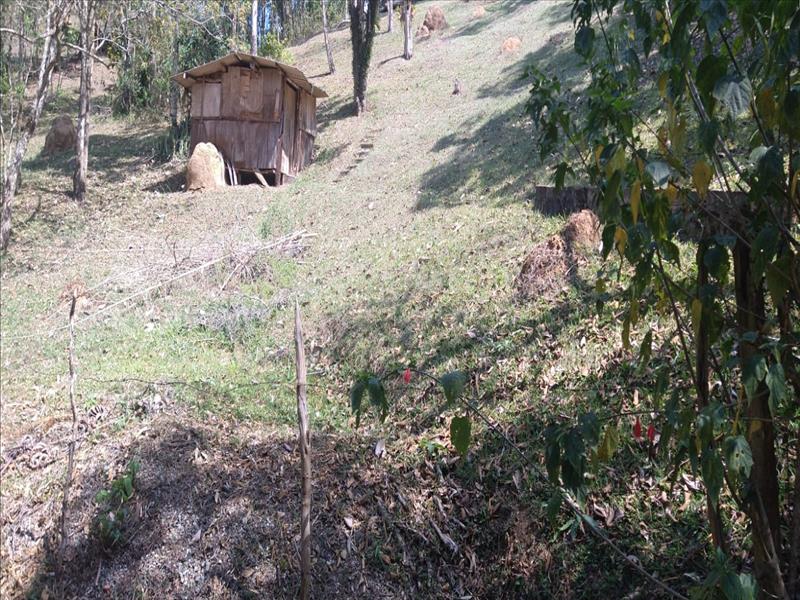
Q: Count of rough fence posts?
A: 2